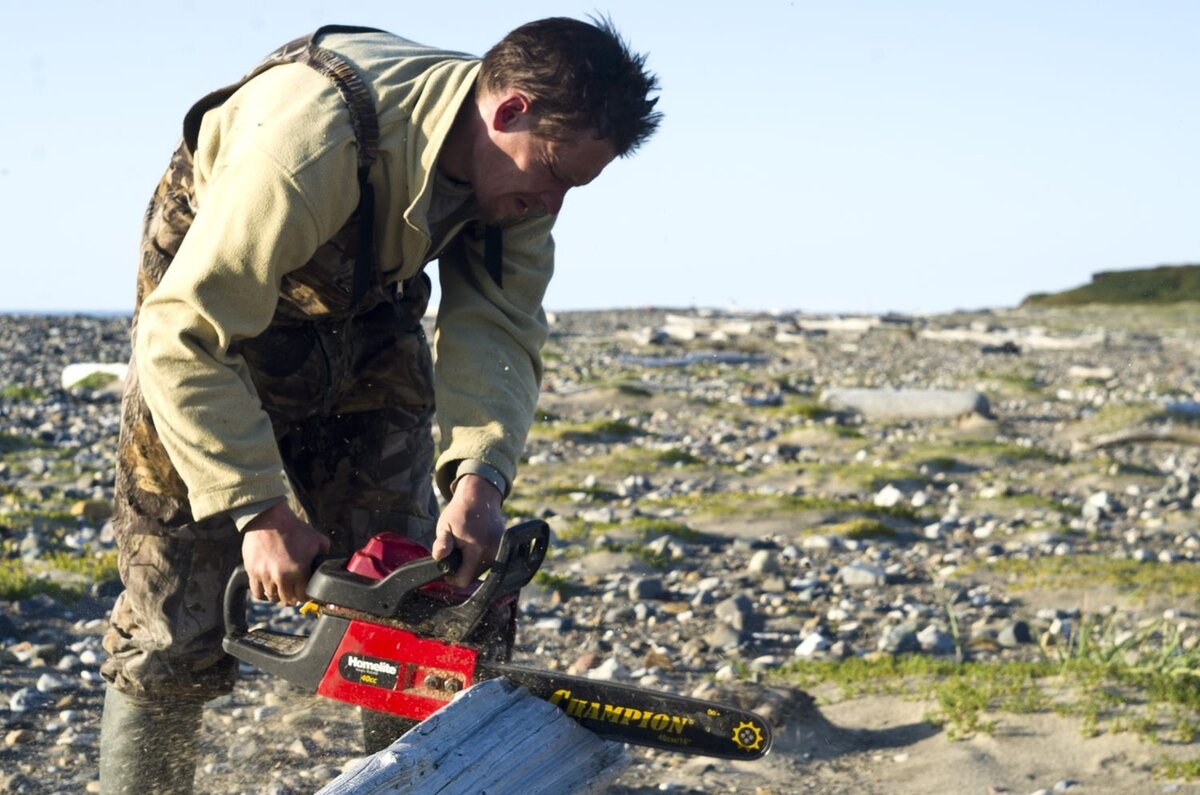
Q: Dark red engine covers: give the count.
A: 1